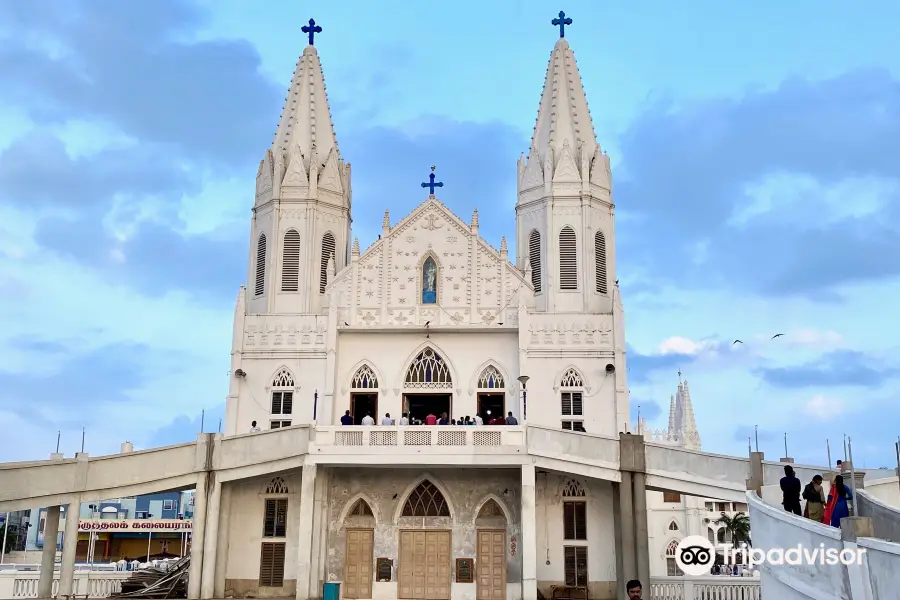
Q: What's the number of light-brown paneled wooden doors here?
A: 3